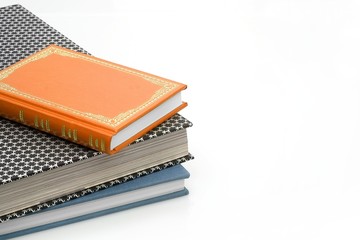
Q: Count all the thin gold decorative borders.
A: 1